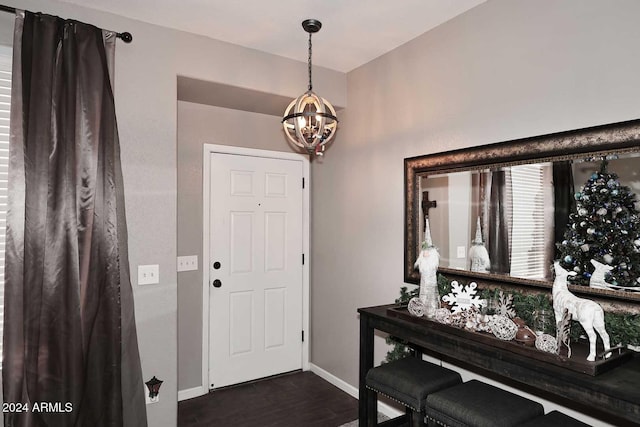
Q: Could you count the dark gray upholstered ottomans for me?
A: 3